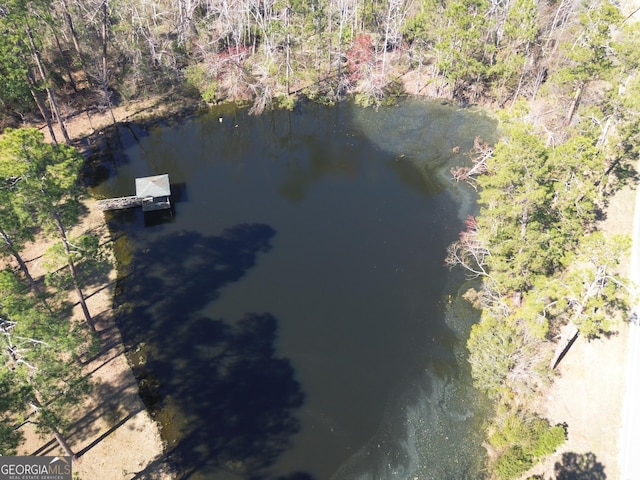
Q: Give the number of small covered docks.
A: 1